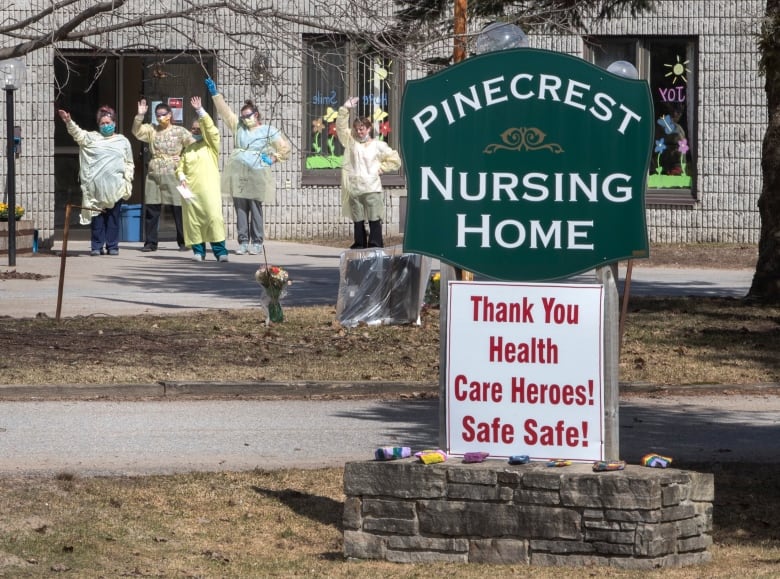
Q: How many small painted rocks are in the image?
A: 7